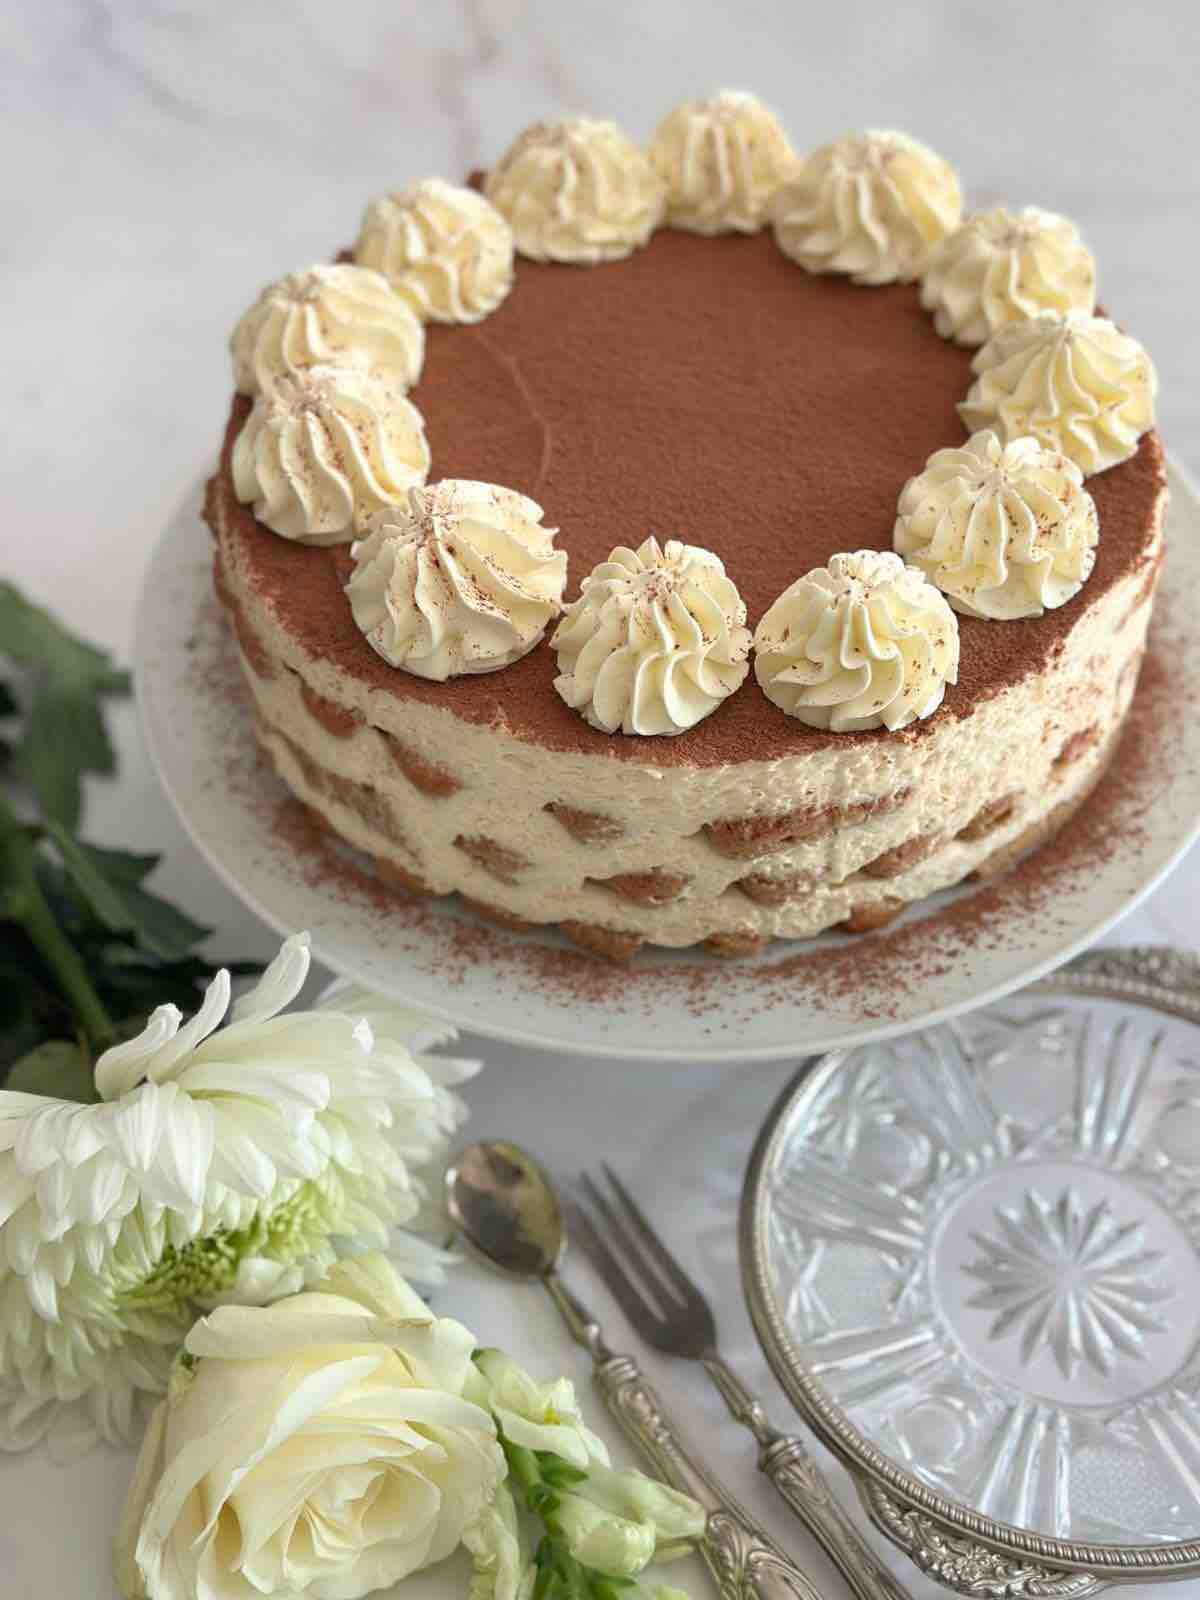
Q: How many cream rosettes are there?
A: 12